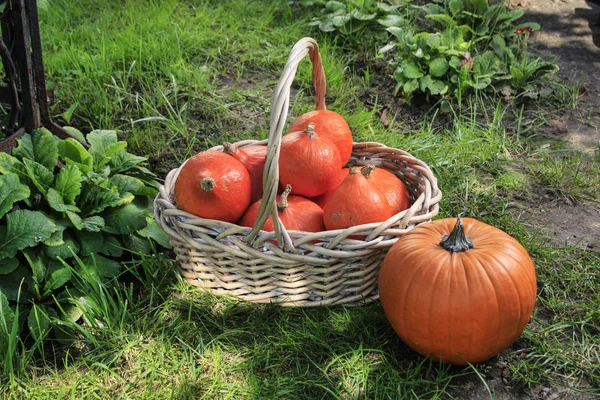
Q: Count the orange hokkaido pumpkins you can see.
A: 7